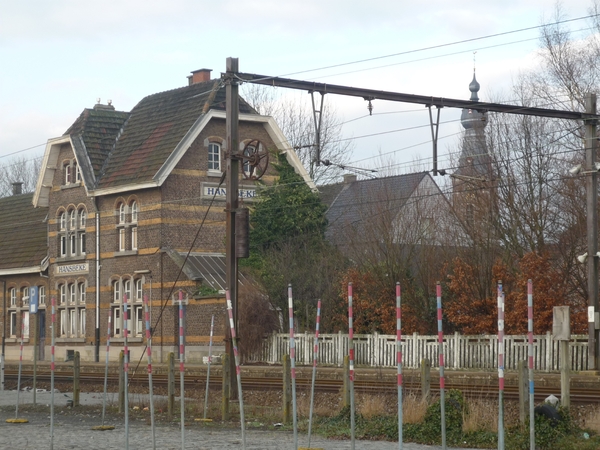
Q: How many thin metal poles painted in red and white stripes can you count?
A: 15